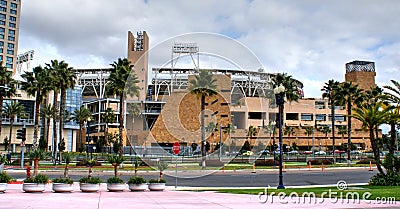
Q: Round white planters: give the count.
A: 7